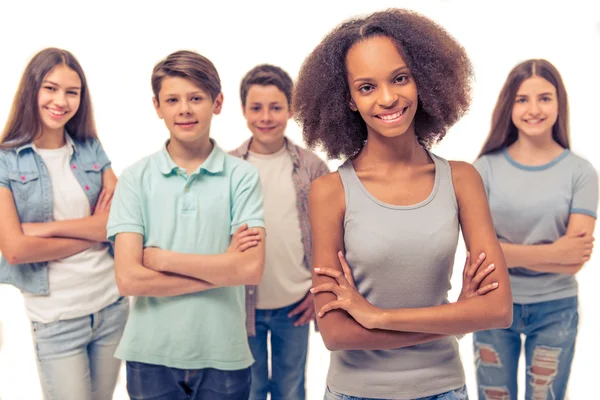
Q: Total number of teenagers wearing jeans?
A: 5